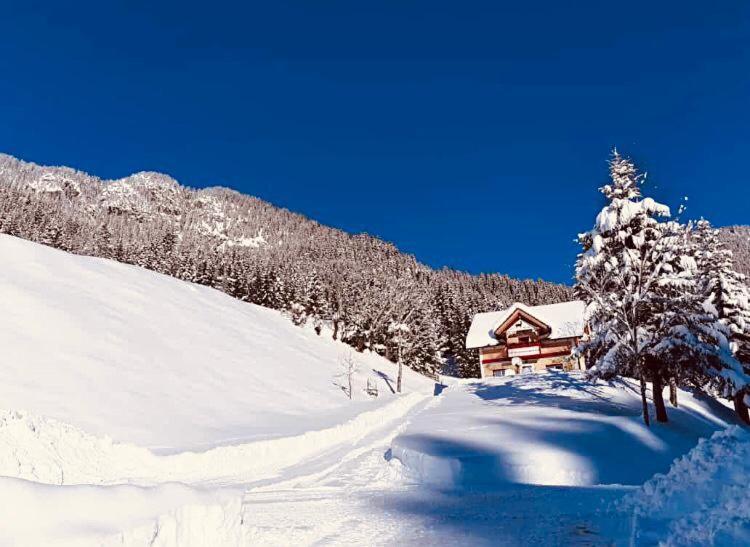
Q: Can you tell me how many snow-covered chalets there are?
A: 1